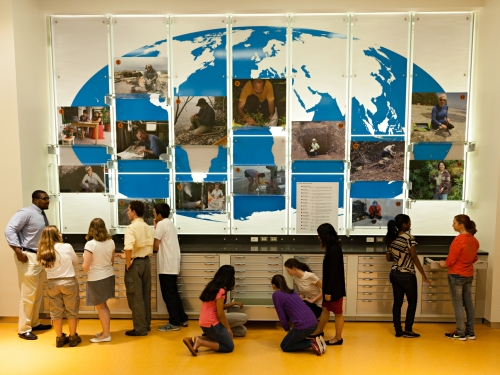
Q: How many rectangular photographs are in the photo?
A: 14